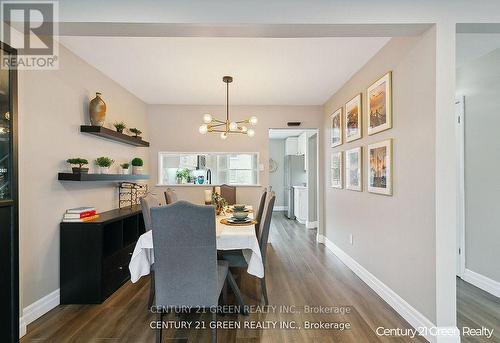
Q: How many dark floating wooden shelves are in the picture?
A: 2